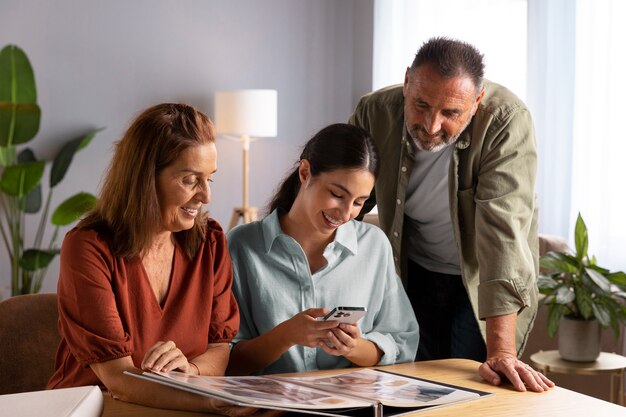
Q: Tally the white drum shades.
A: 1